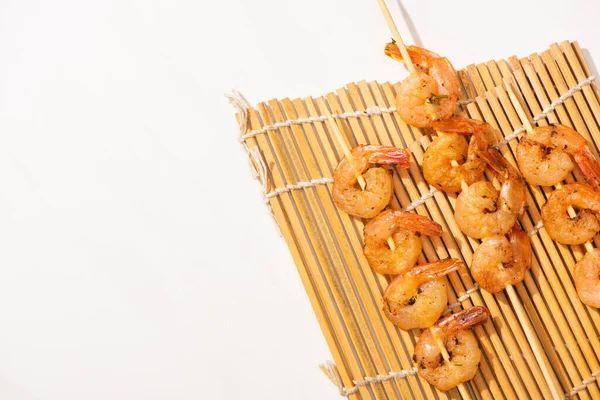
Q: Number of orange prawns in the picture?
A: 11